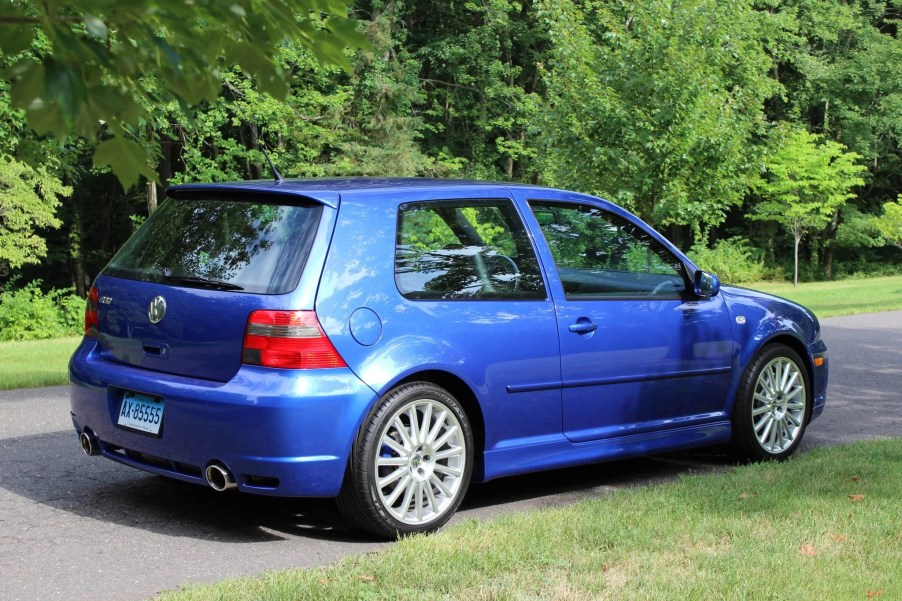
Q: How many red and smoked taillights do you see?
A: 2